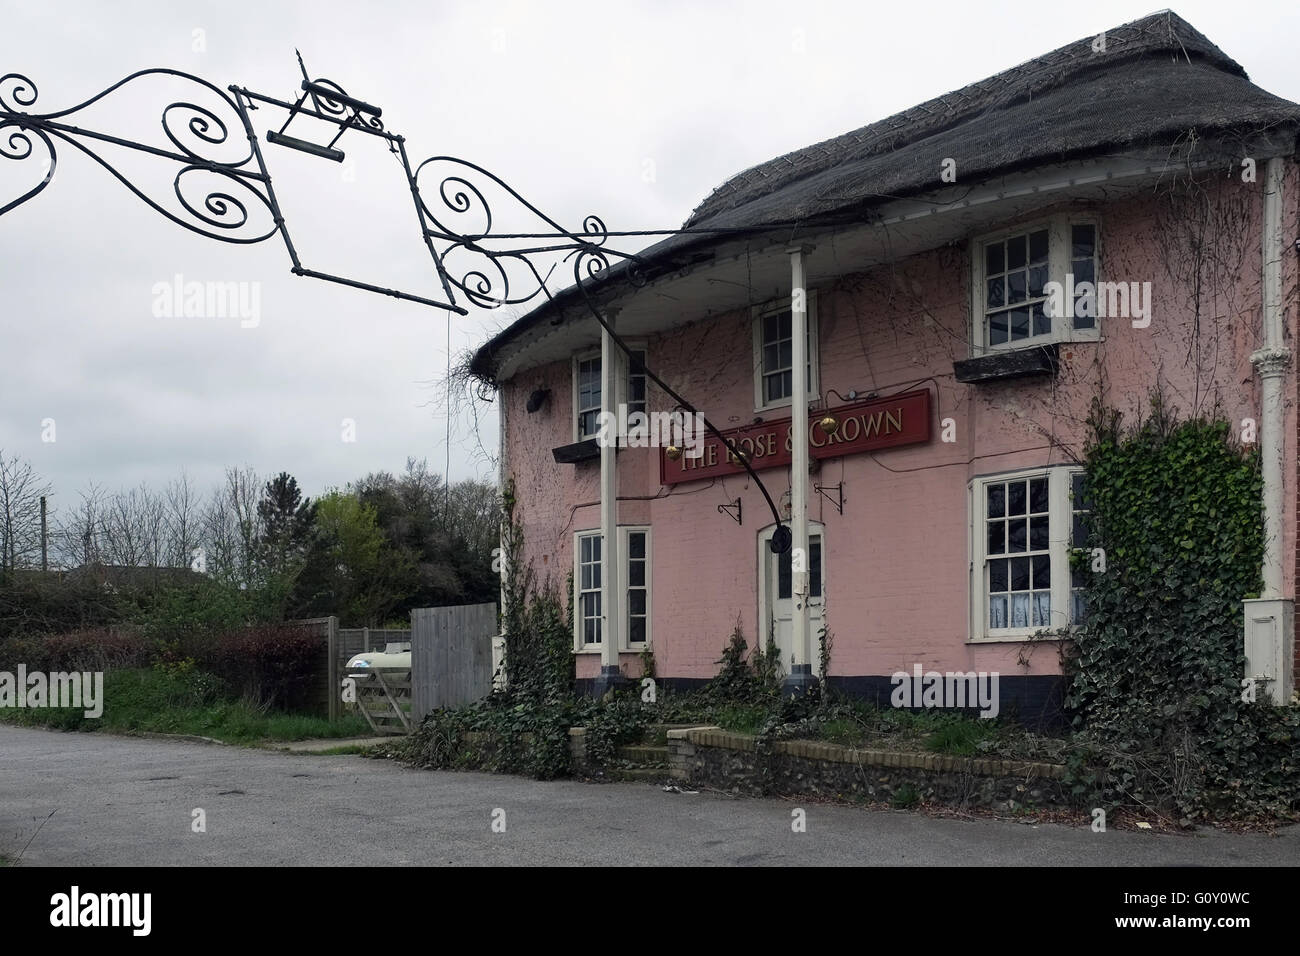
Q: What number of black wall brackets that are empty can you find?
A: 2